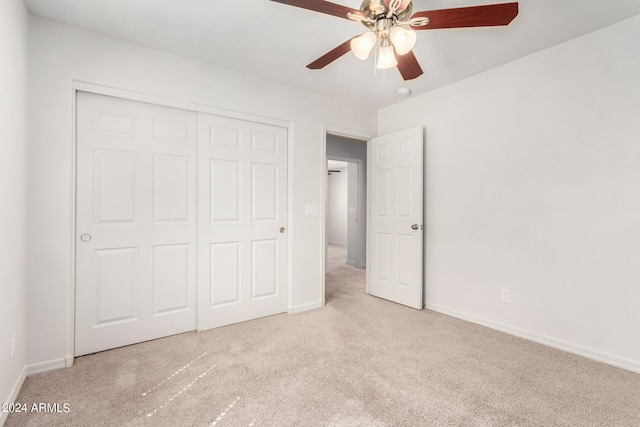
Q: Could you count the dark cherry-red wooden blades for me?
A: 5